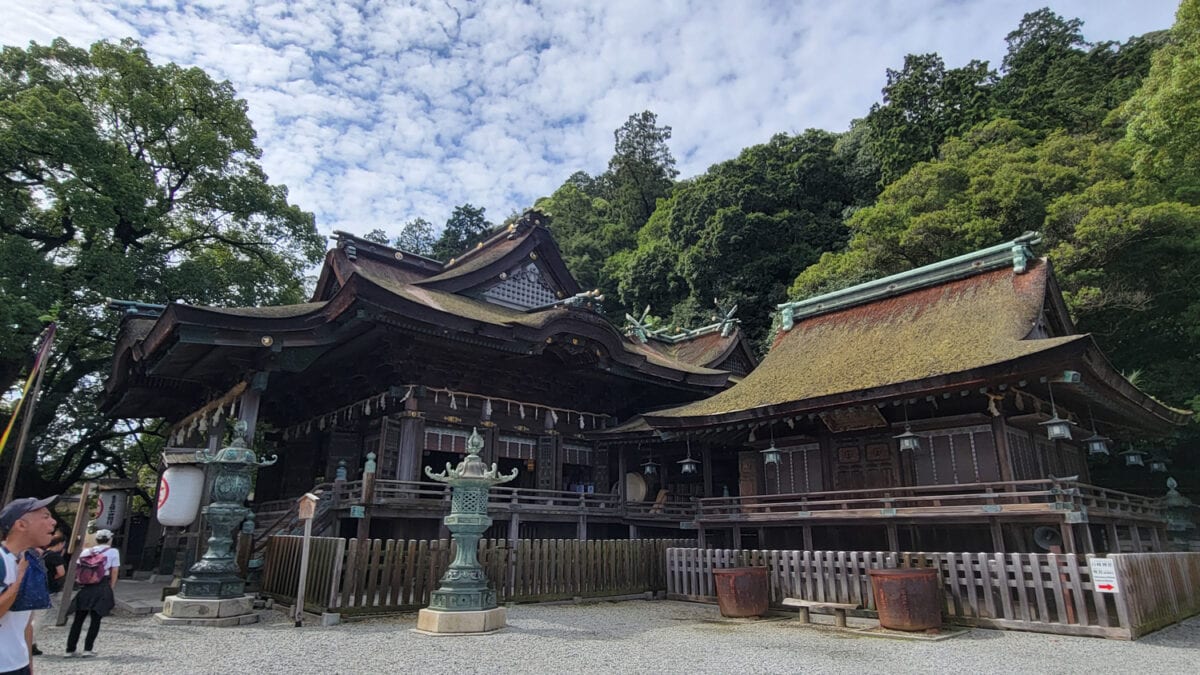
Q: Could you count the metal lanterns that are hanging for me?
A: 8